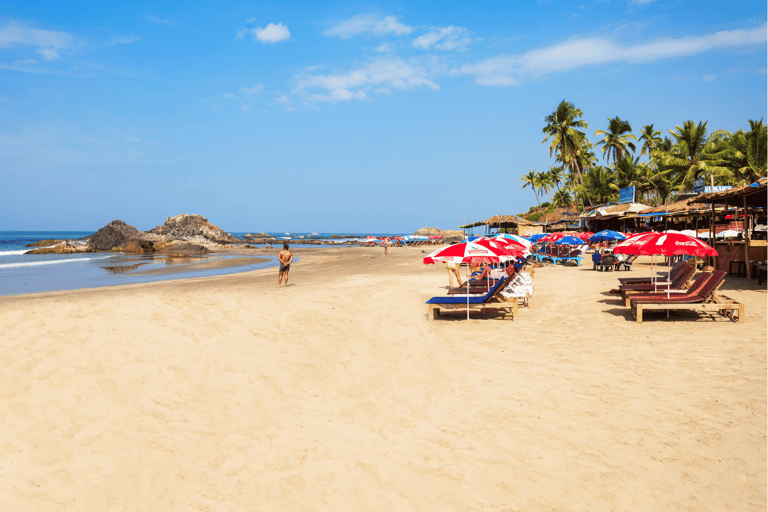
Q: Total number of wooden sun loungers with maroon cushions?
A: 4